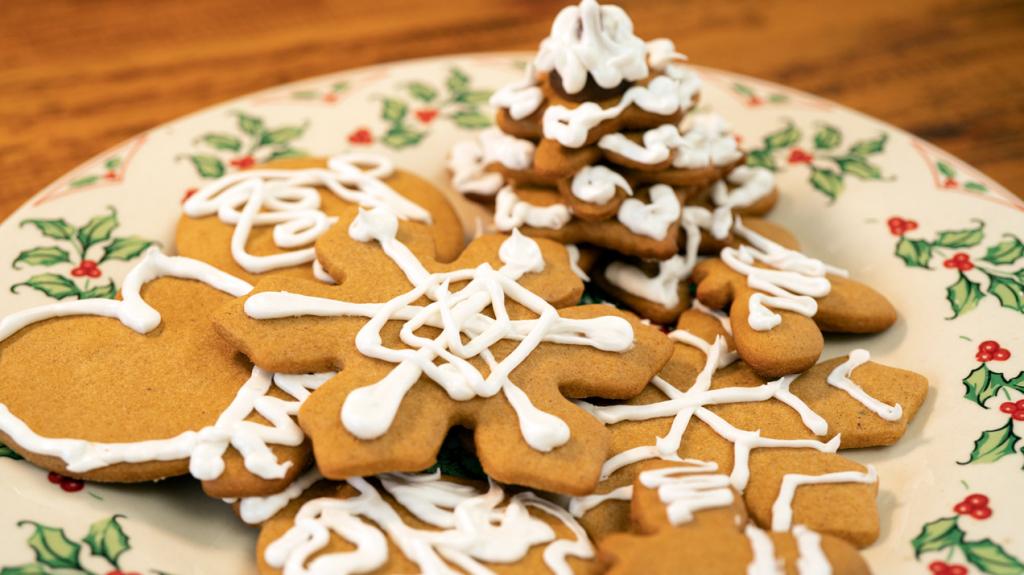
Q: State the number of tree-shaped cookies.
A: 1